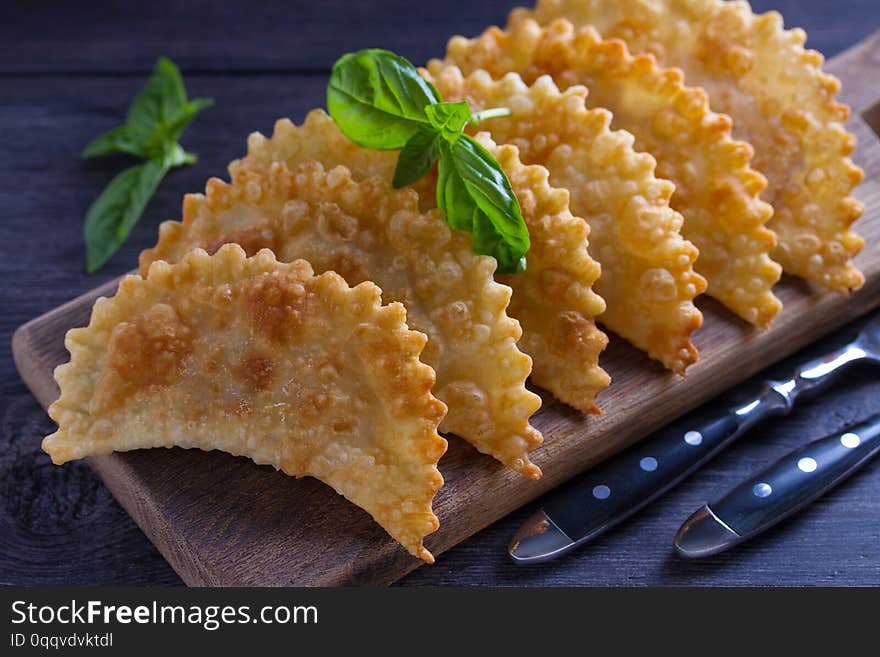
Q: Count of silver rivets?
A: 6